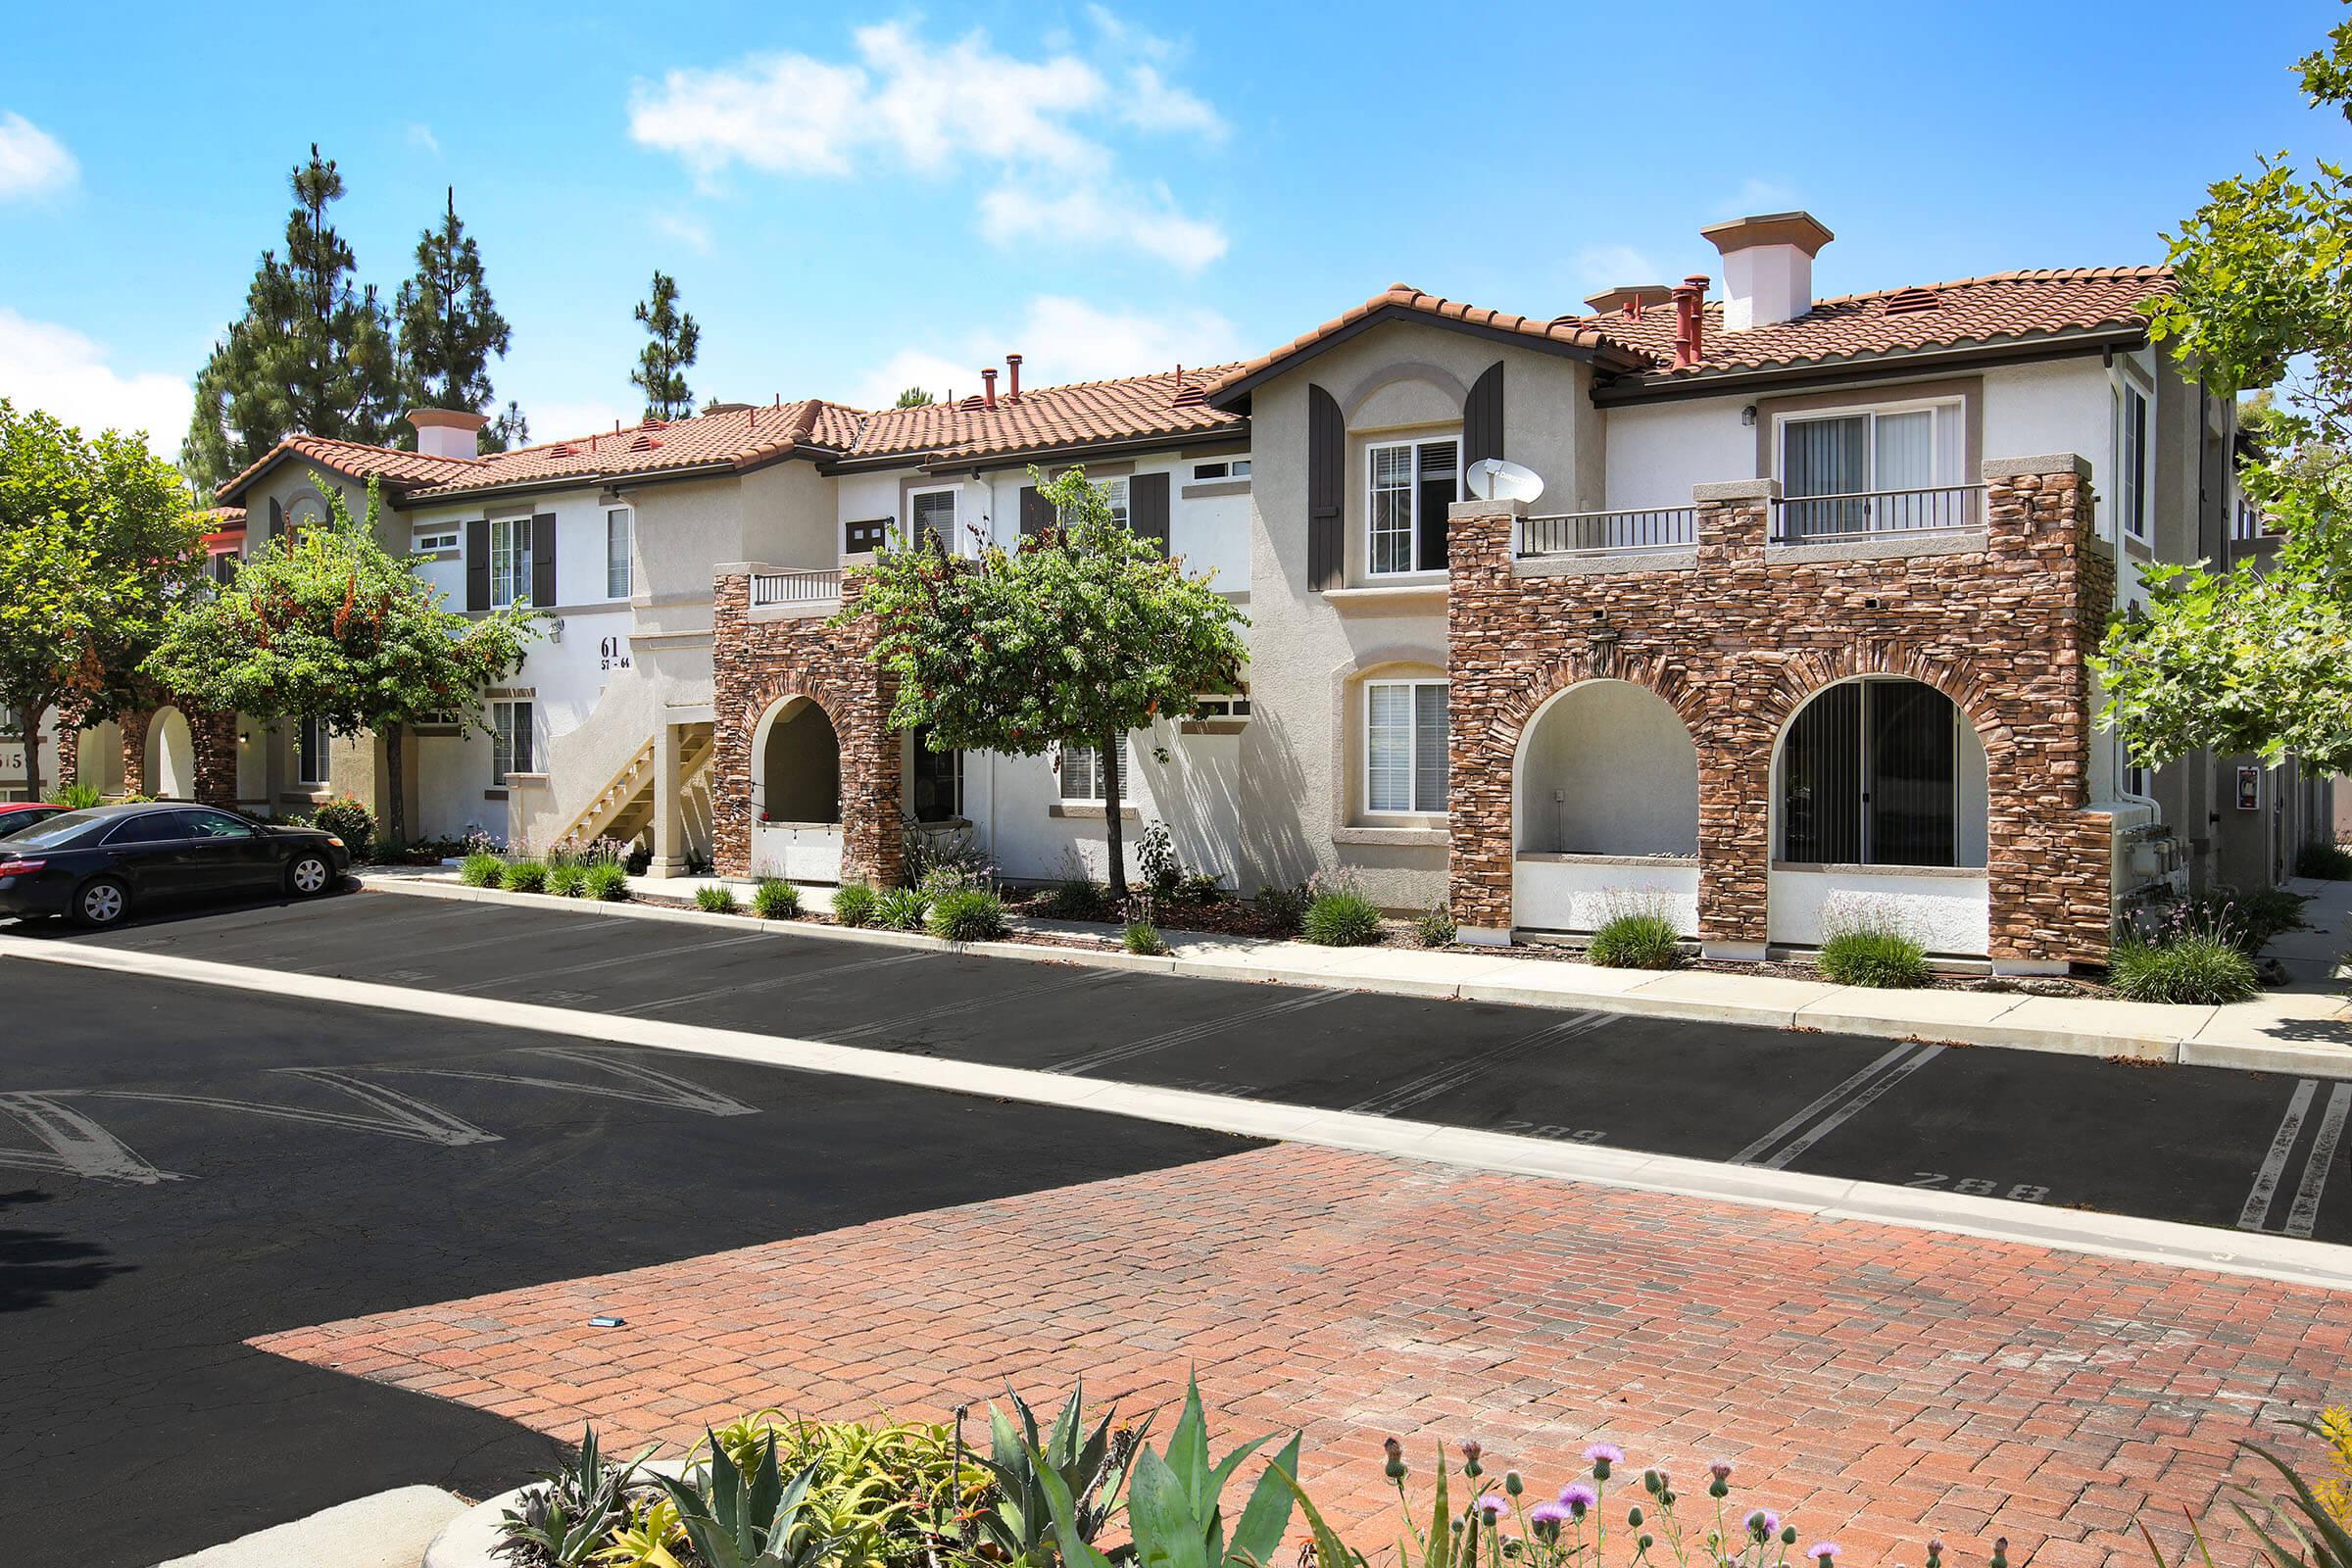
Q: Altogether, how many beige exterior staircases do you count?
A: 1